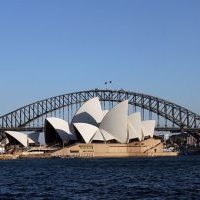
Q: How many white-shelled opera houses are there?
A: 1